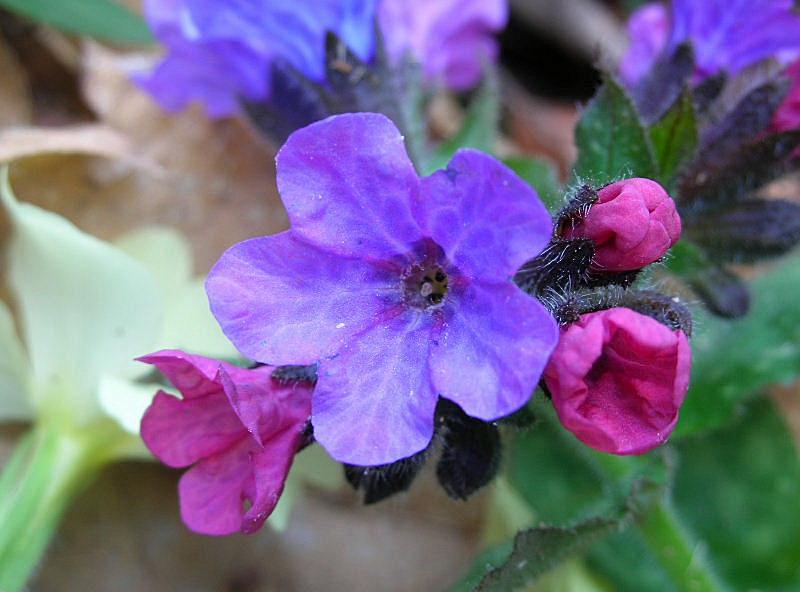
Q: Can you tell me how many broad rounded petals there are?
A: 5